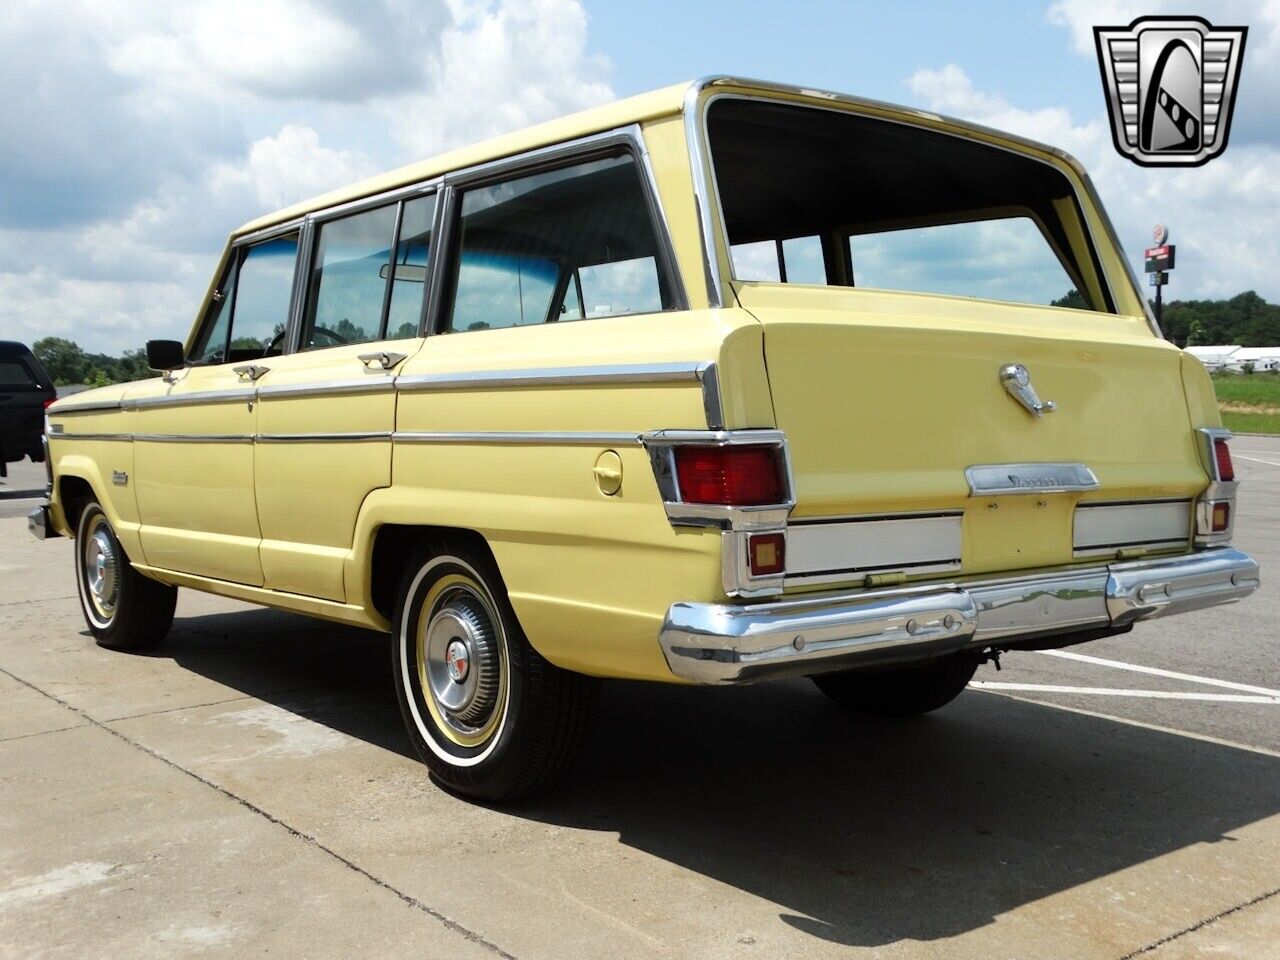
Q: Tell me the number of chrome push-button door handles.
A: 2